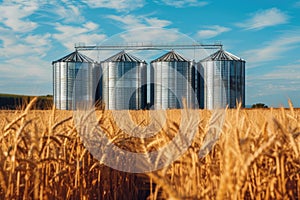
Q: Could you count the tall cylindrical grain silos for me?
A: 4